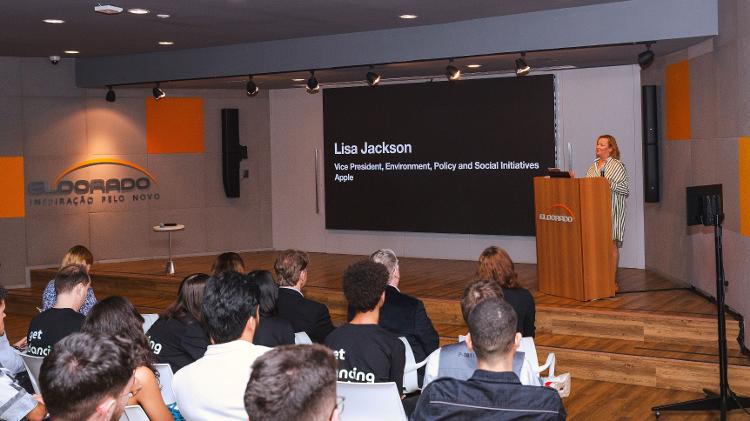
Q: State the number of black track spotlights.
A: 8